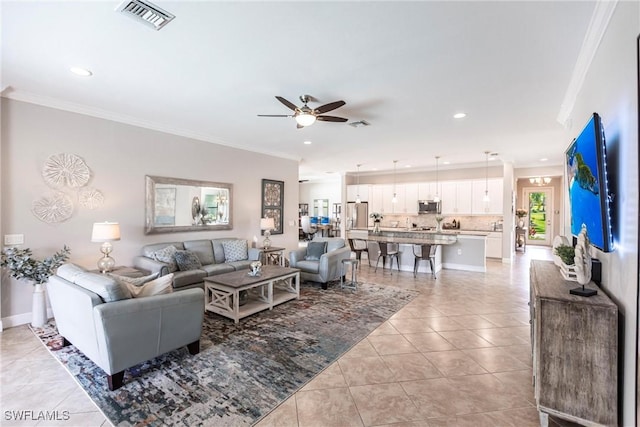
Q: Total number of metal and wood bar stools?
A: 3